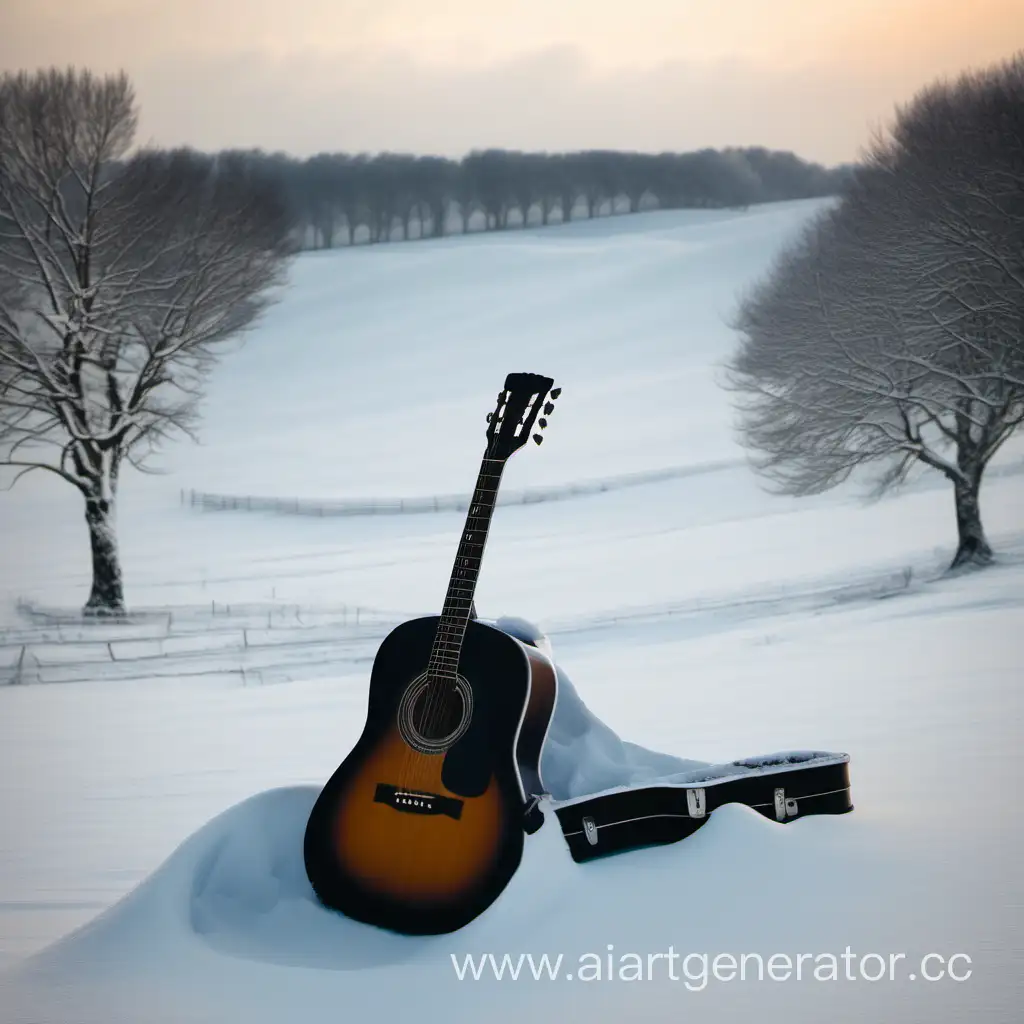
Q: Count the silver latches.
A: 3